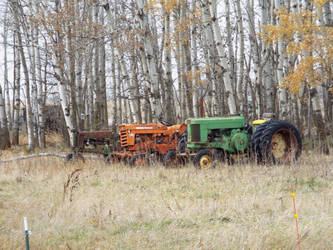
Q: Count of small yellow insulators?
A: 2